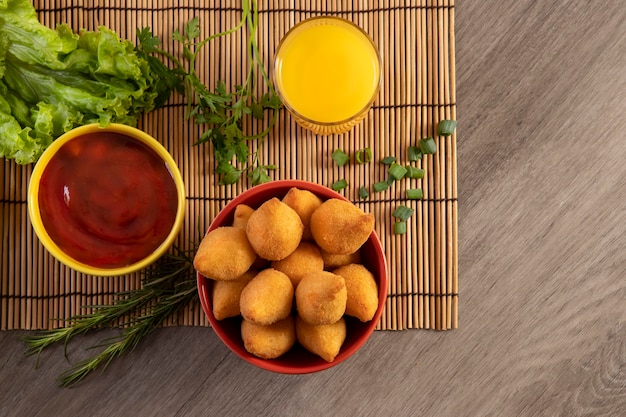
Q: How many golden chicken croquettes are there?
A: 13